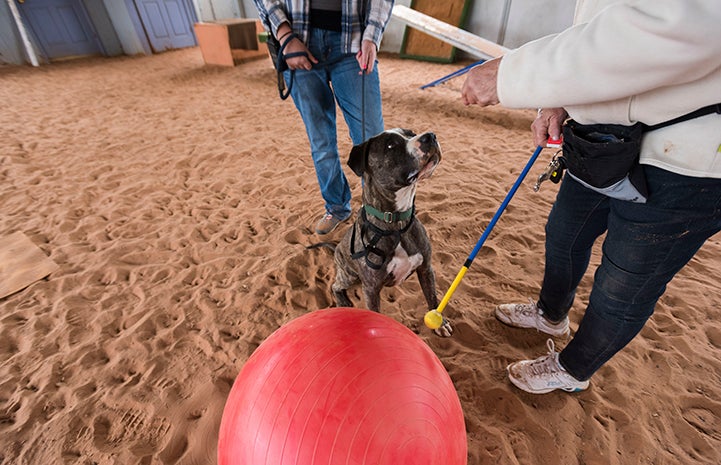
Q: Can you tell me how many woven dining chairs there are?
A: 0